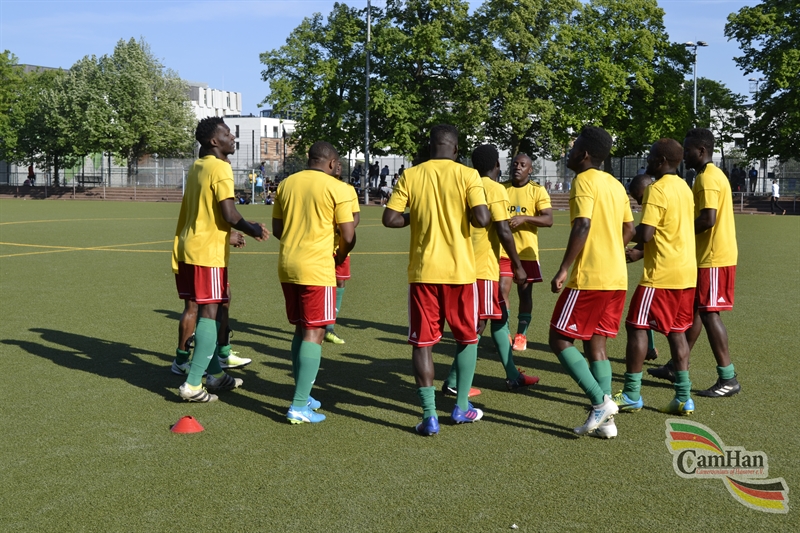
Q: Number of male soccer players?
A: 11